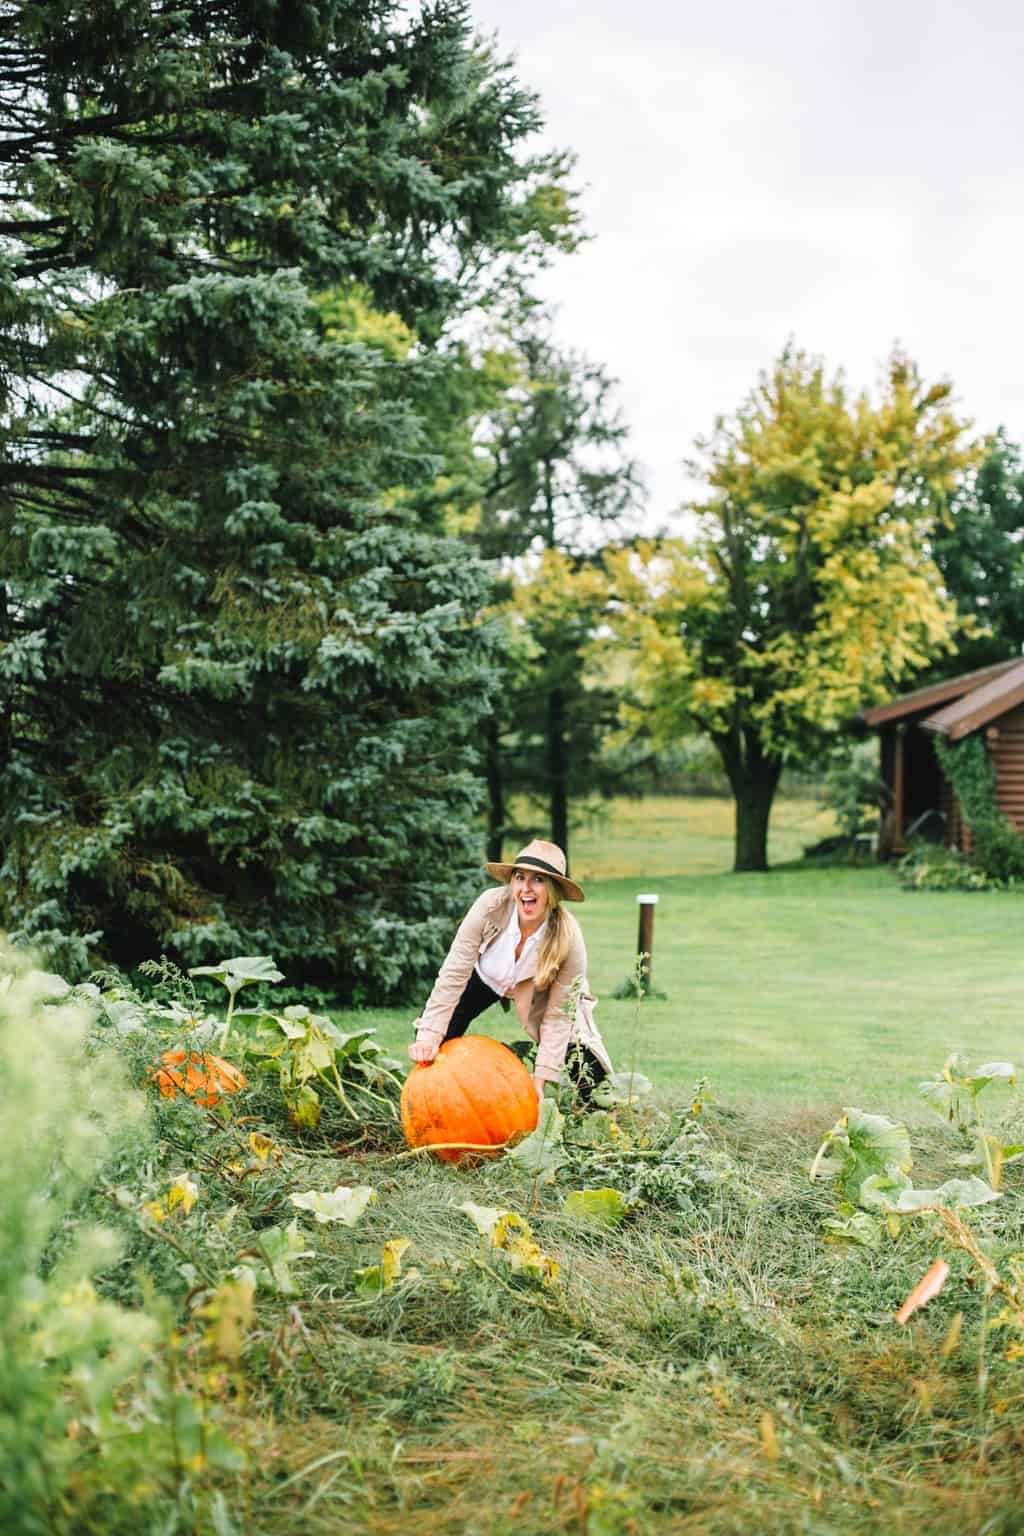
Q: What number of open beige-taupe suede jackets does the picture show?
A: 1